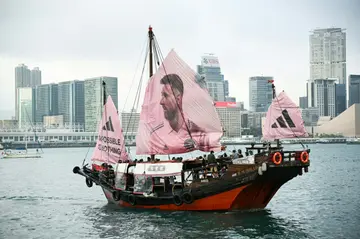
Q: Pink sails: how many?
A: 3